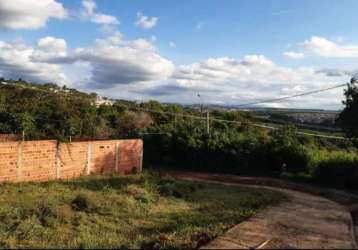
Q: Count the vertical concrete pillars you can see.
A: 5